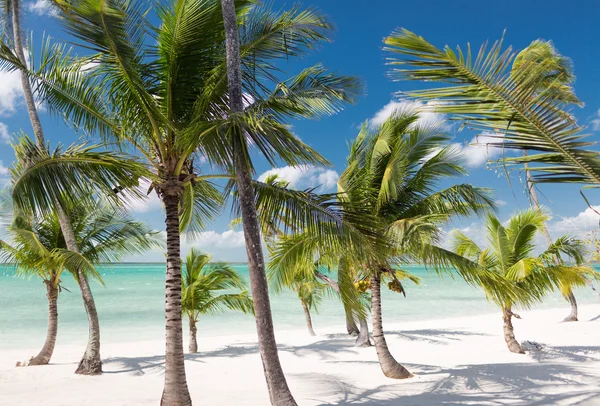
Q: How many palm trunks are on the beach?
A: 11